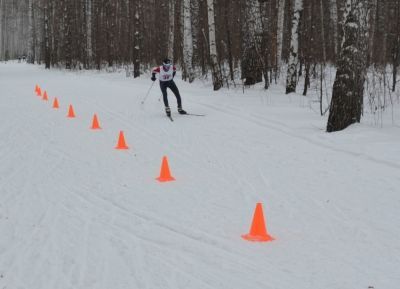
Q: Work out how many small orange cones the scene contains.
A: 9